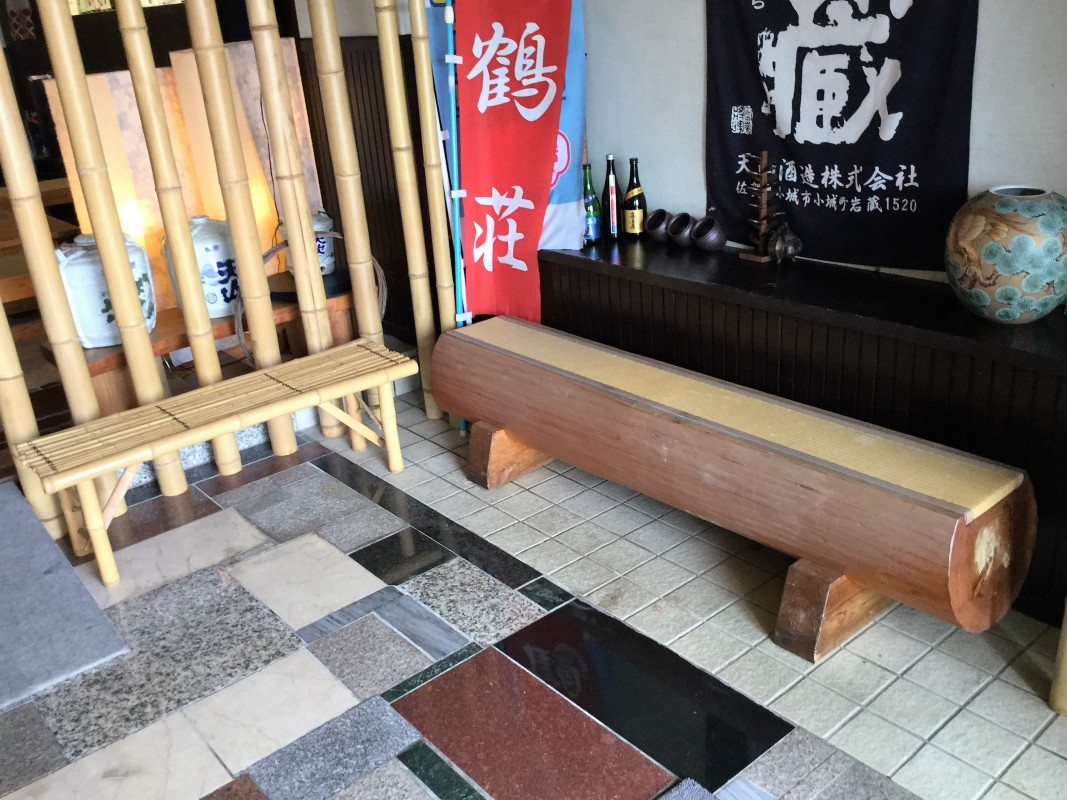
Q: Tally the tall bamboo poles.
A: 9